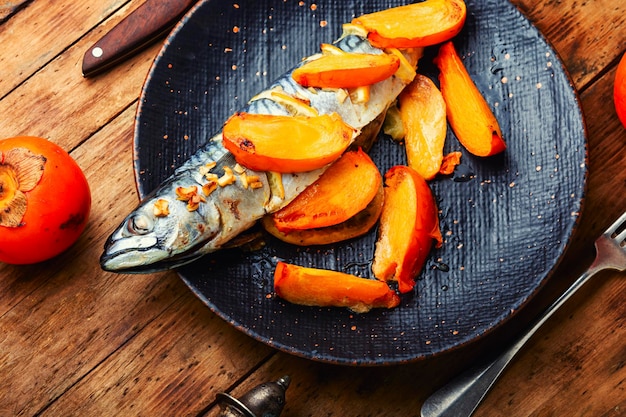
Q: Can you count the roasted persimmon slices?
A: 9